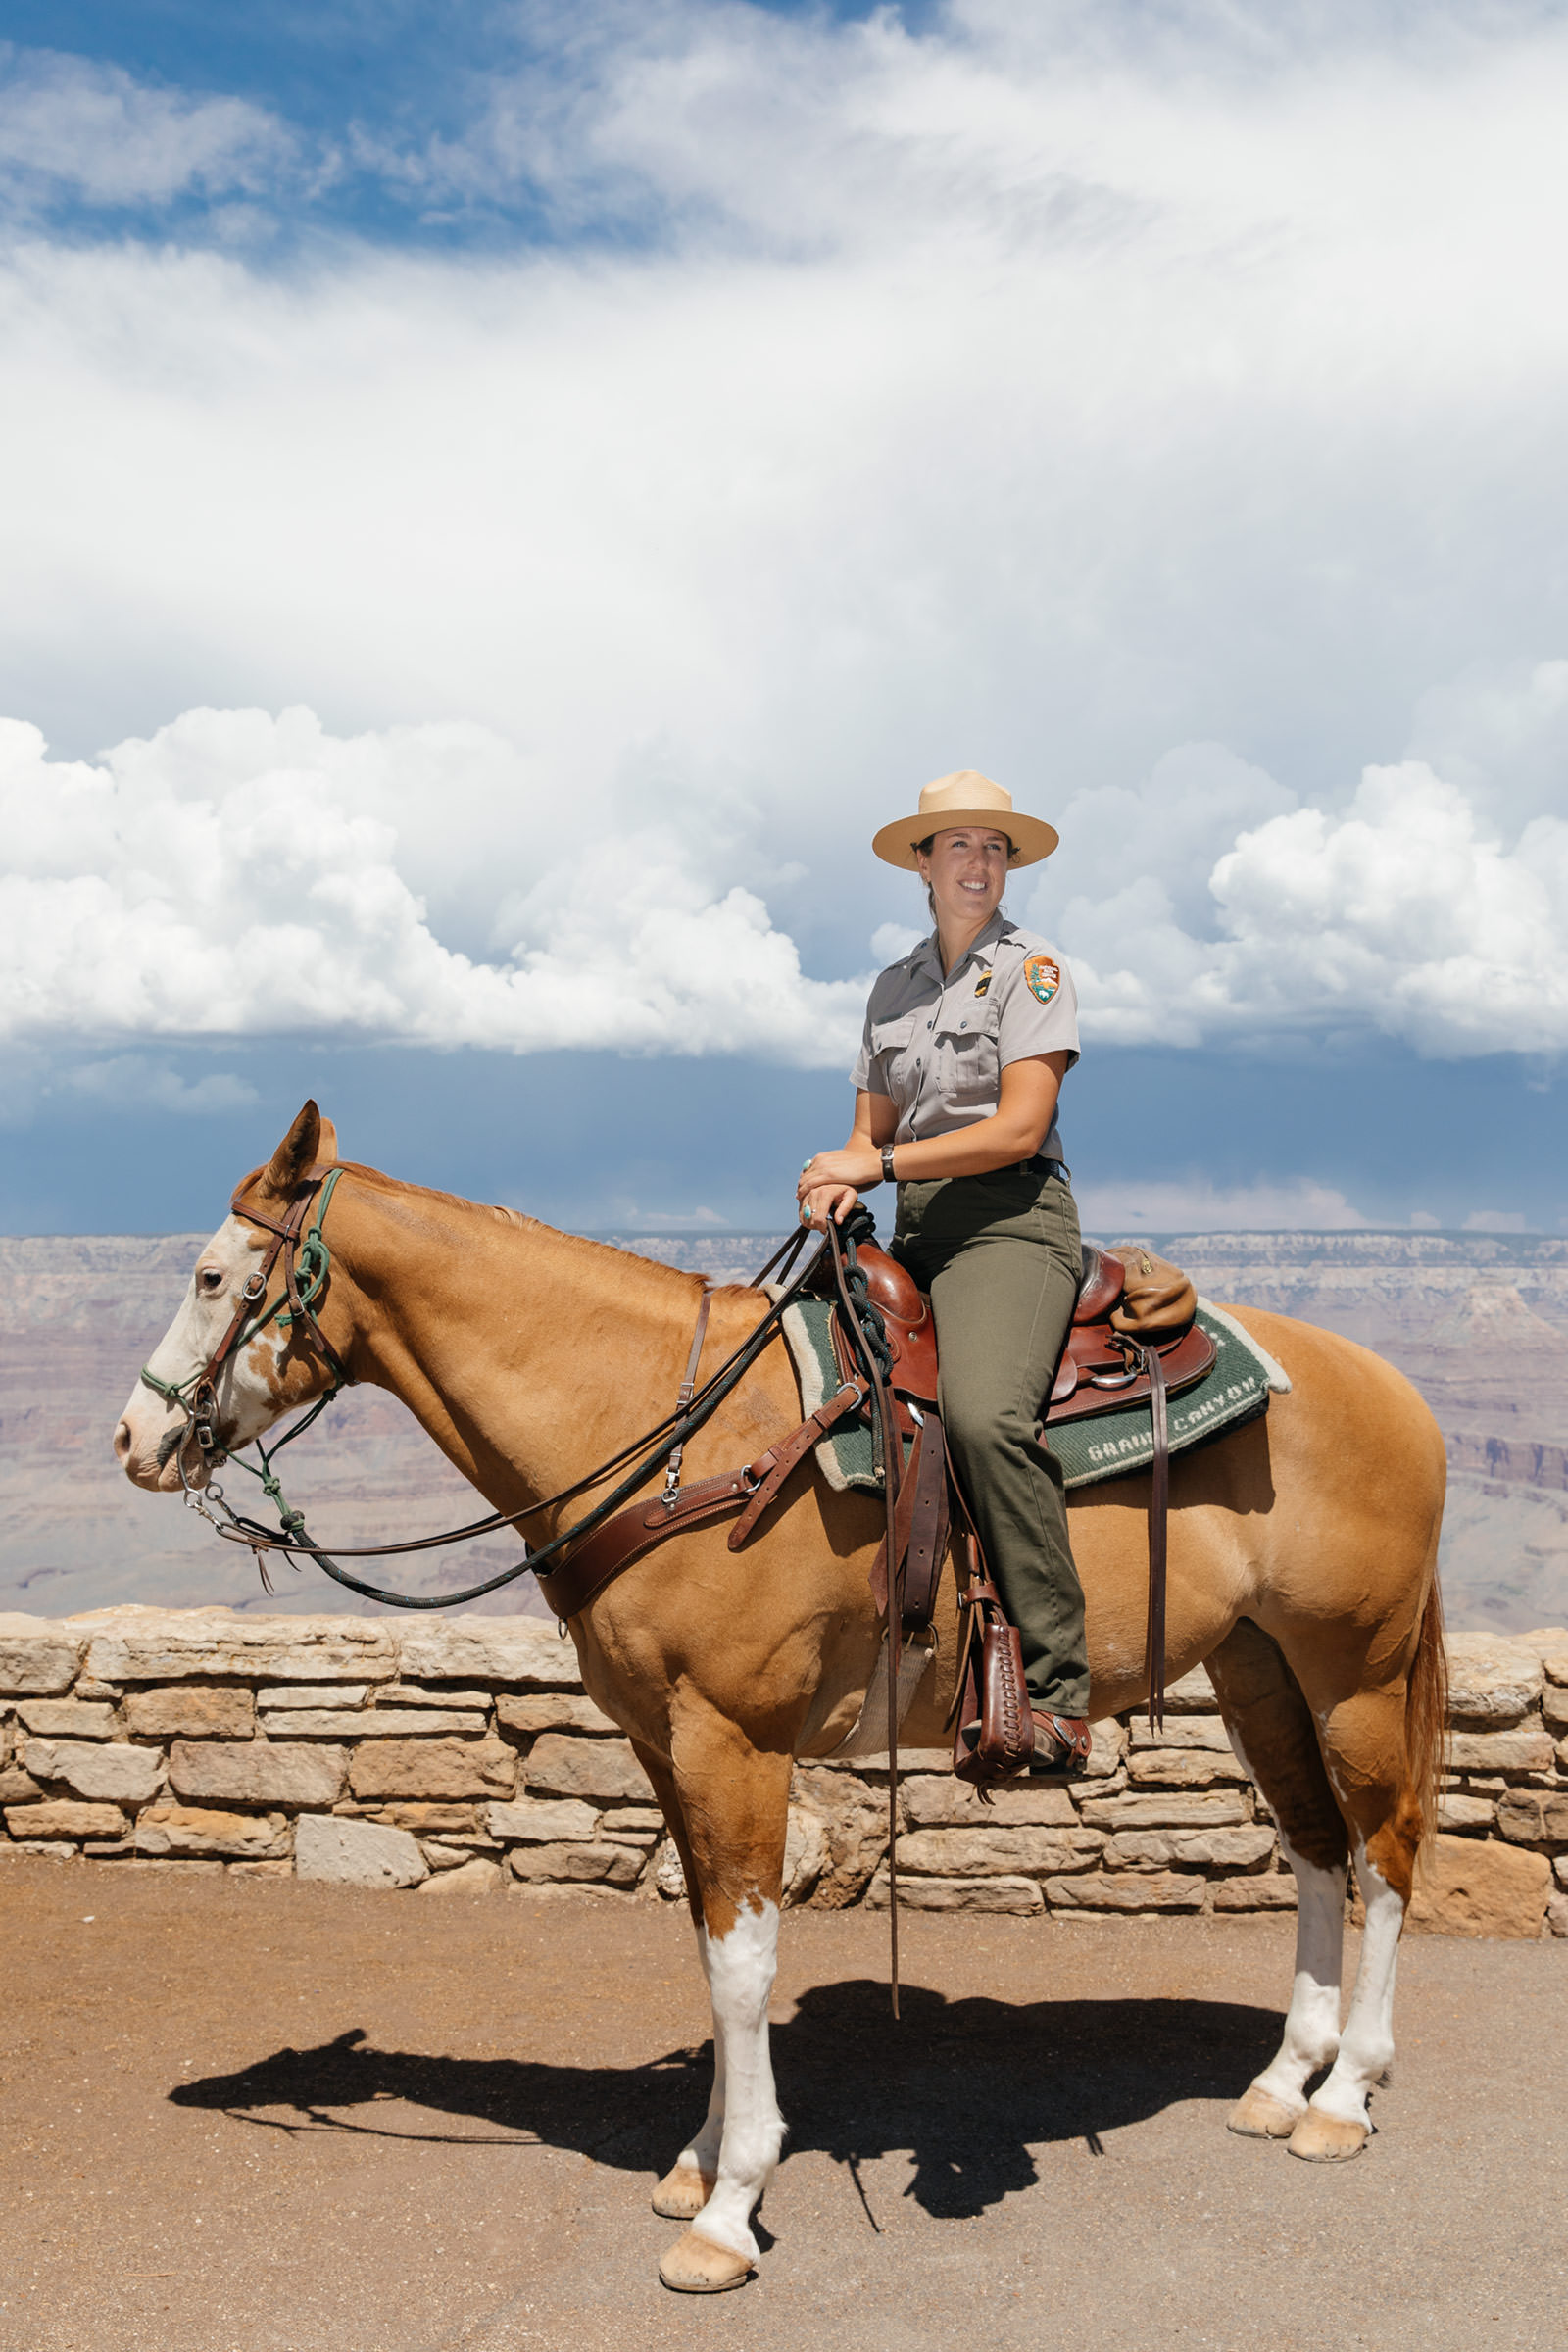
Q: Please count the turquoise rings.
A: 2